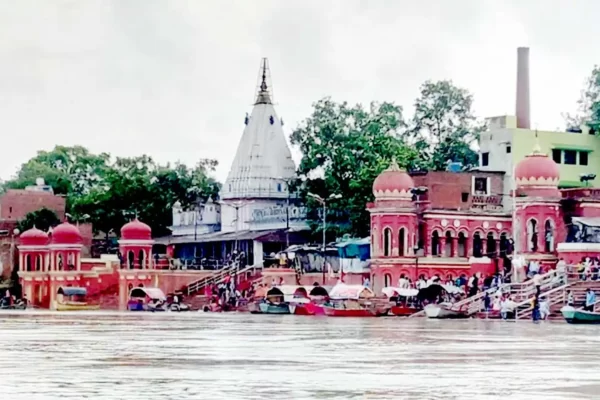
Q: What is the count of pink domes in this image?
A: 5